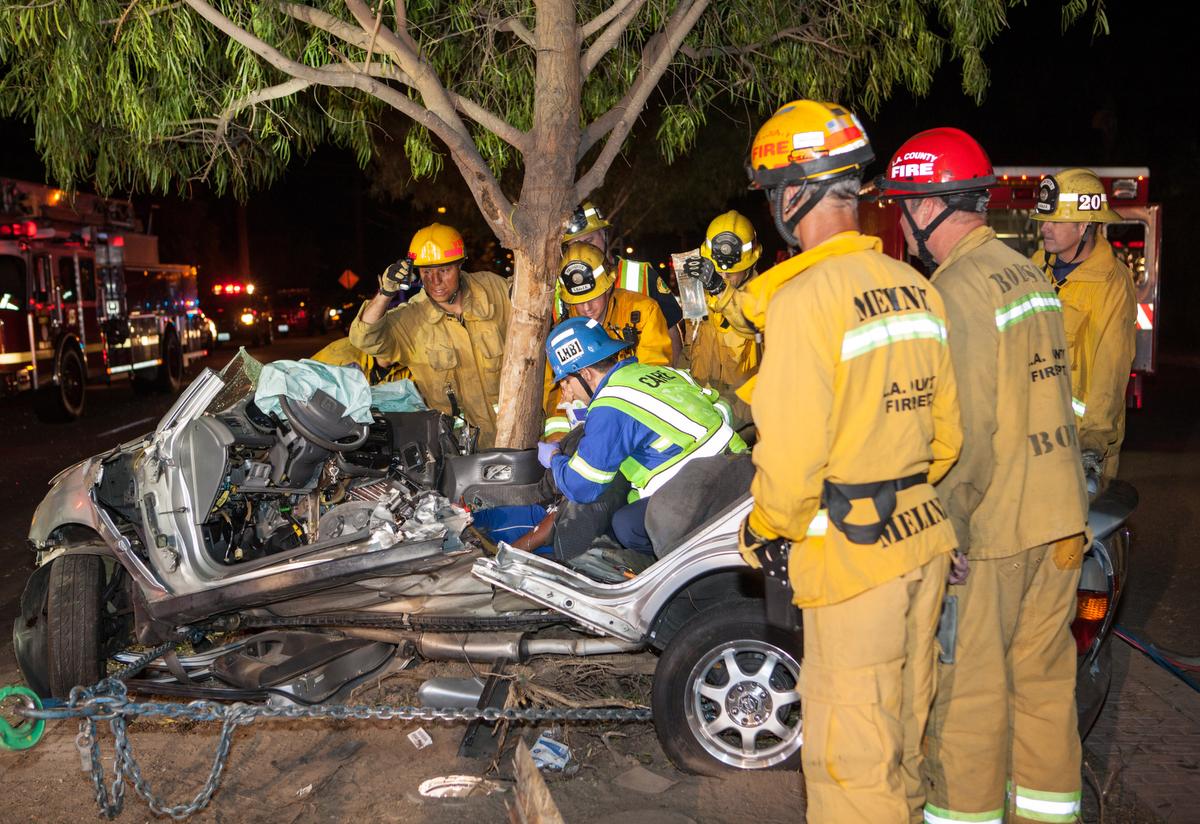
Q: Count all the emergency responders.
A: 8